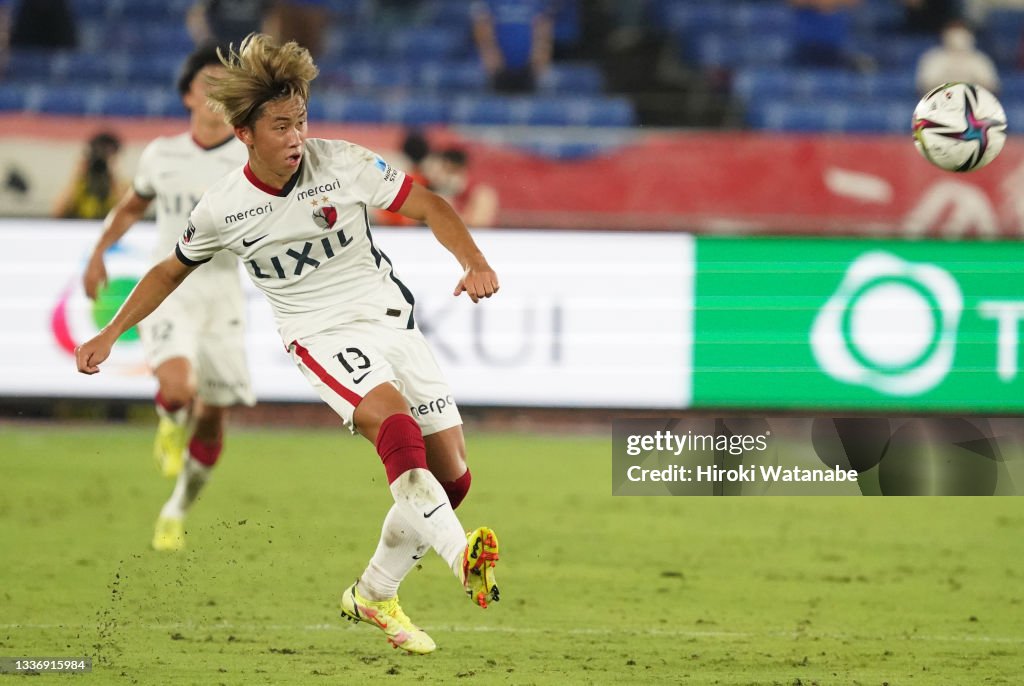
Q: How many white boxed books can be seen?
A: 0